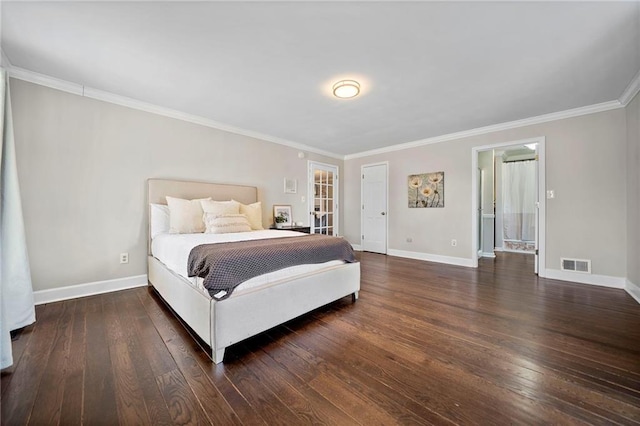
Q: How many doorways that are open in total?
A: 1